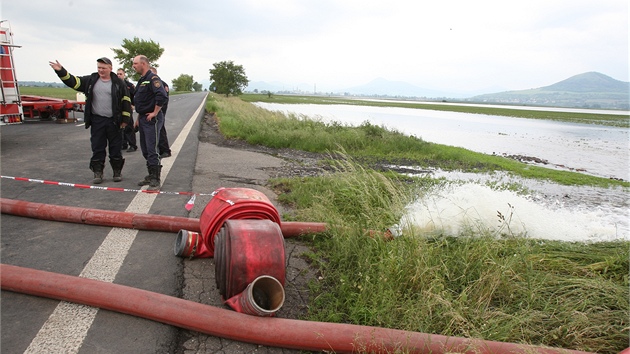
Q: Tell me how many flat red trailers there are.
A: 1